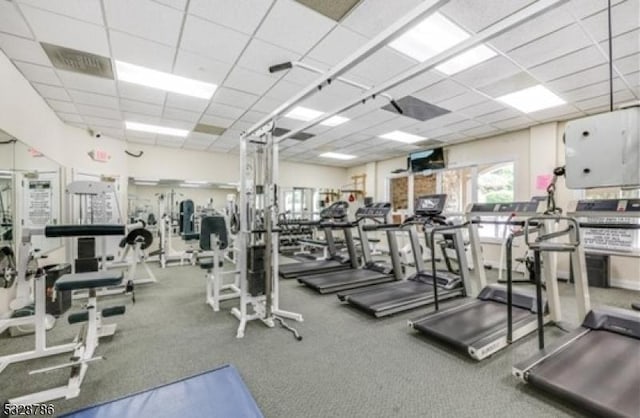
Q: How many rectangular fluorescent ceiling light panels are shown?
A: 7